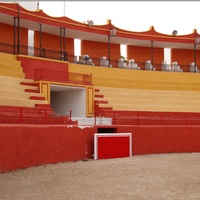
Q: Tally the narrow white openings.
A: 4